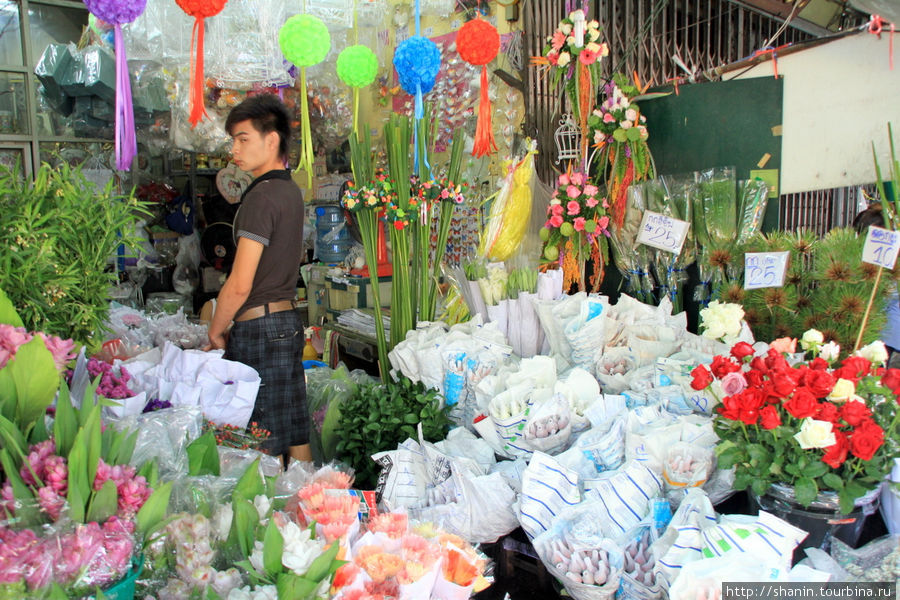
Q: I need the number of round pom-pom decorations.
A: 6